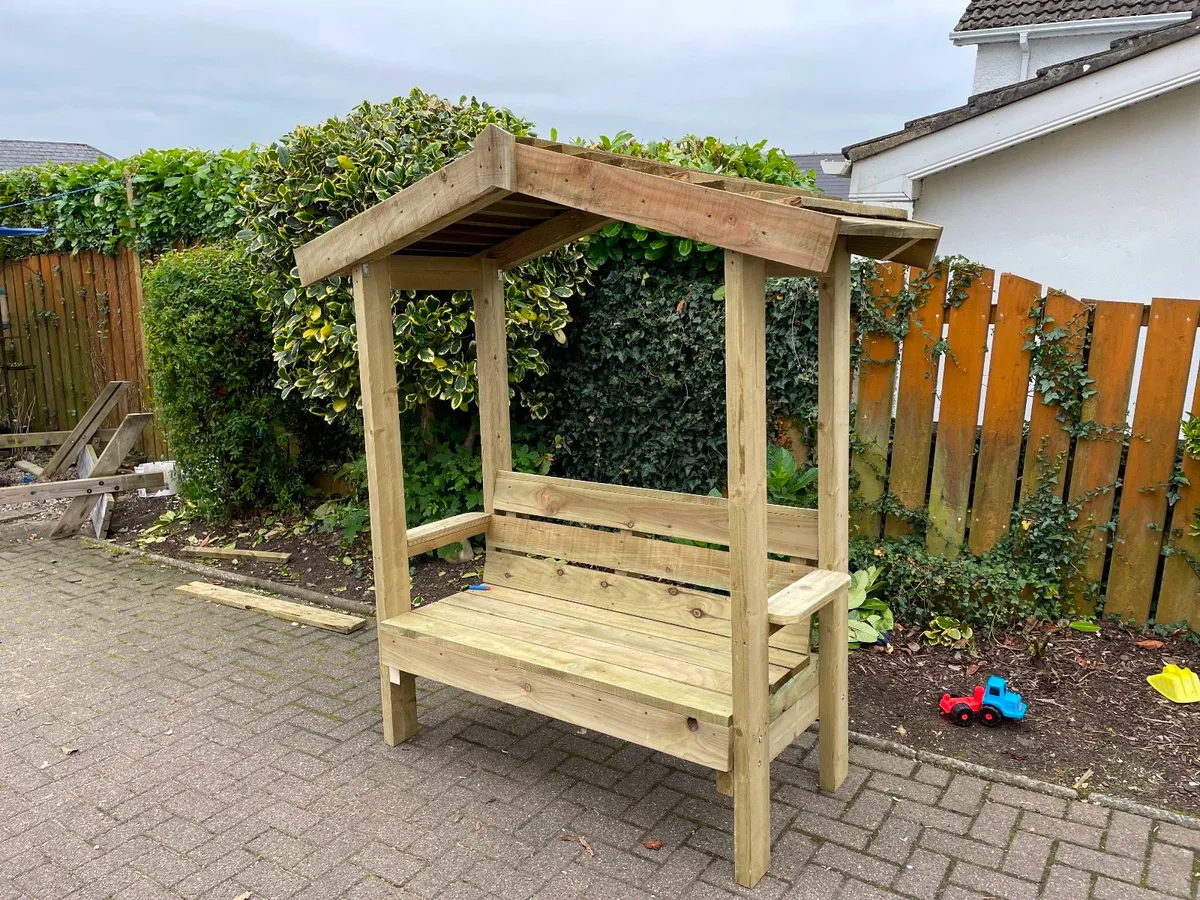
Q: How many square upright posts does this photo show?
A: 4